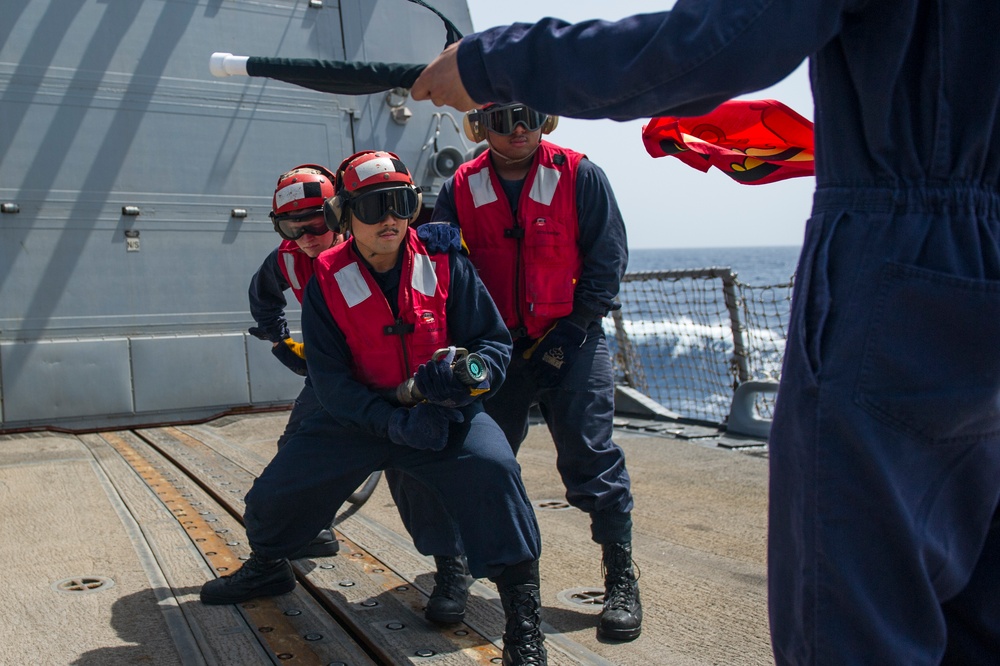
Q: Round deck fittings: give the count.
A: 3